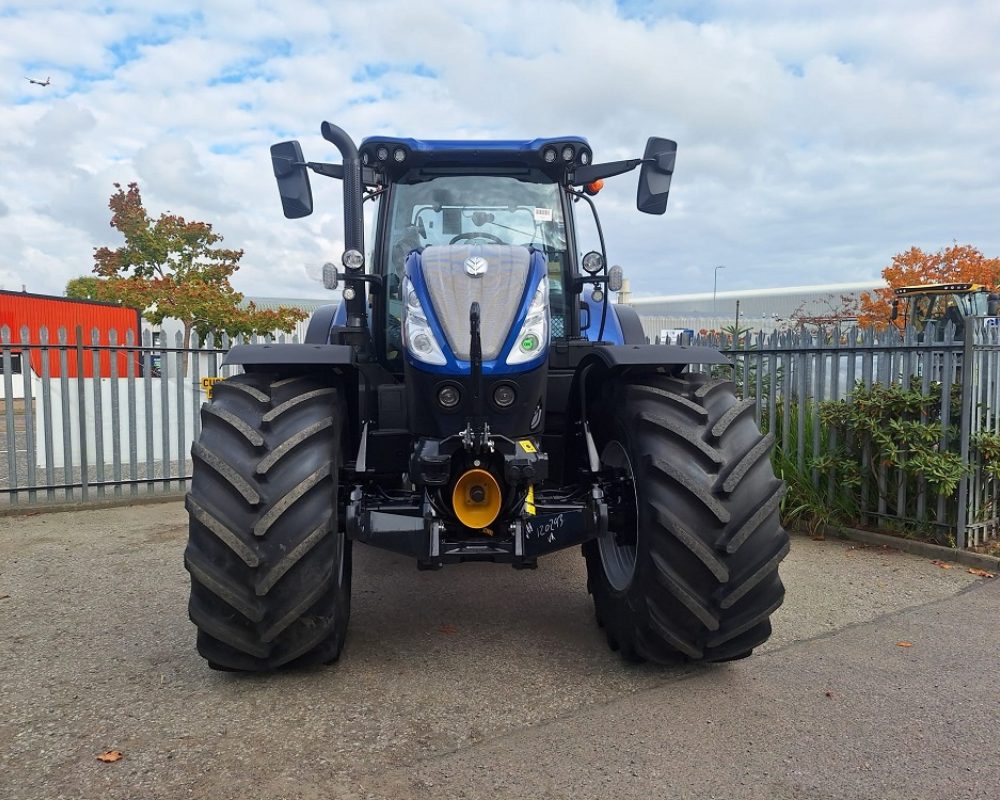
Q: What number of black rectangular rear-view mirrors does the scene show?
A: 2